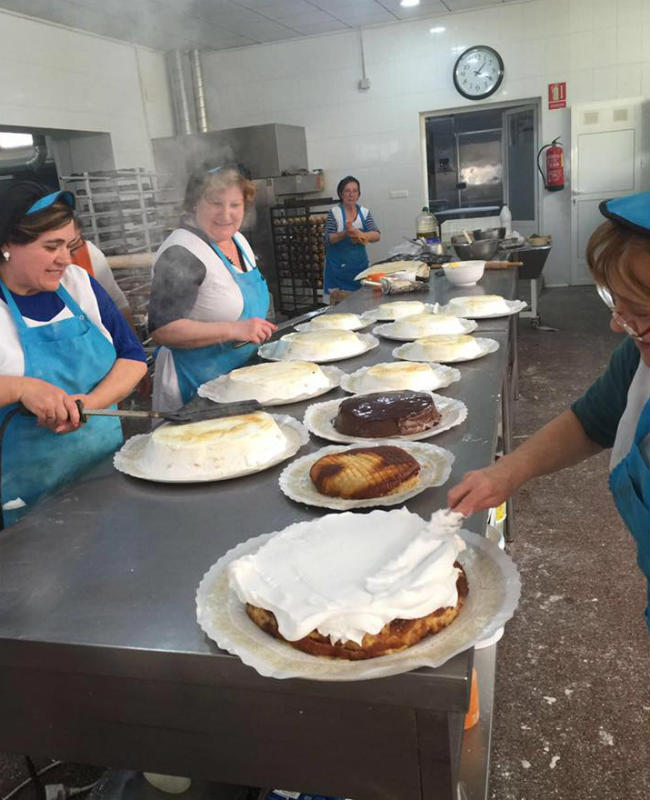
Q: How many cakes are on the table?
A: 12